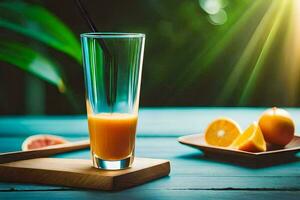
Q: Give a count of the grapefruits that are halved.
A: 1